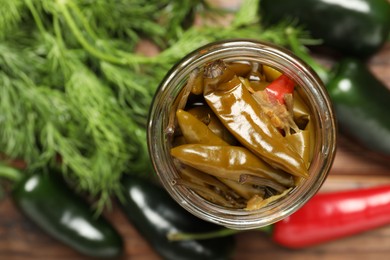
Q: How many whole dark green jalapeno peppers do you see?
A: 4